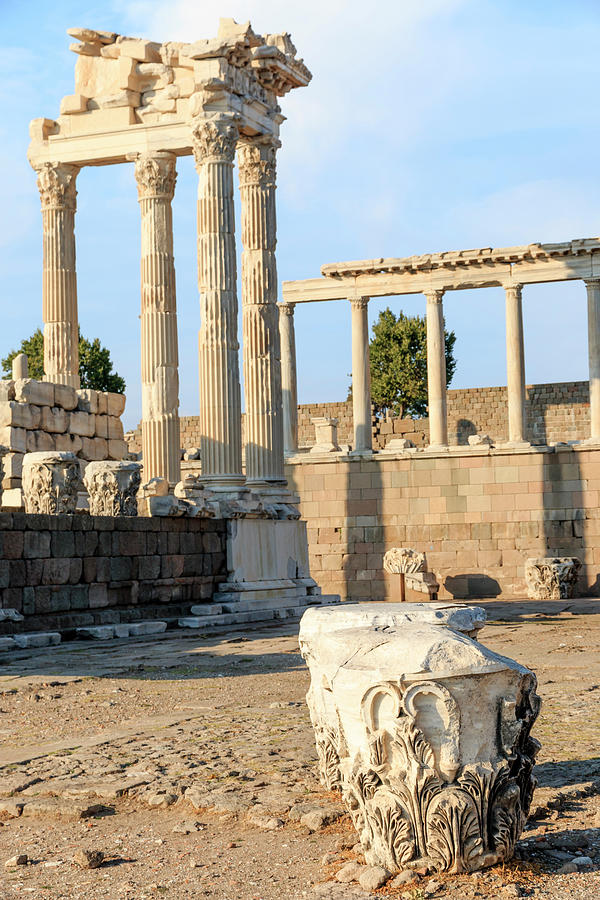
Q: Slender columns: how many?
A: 5